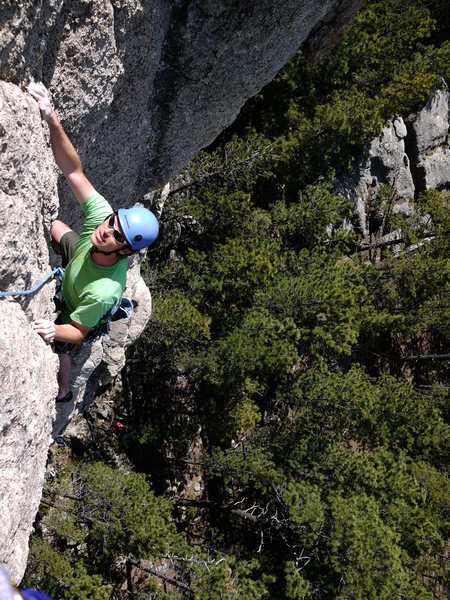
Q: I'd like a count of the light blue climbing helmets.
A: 1